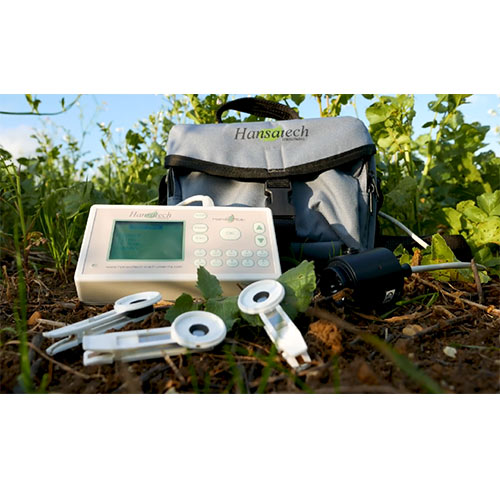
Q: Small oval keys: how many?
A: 10